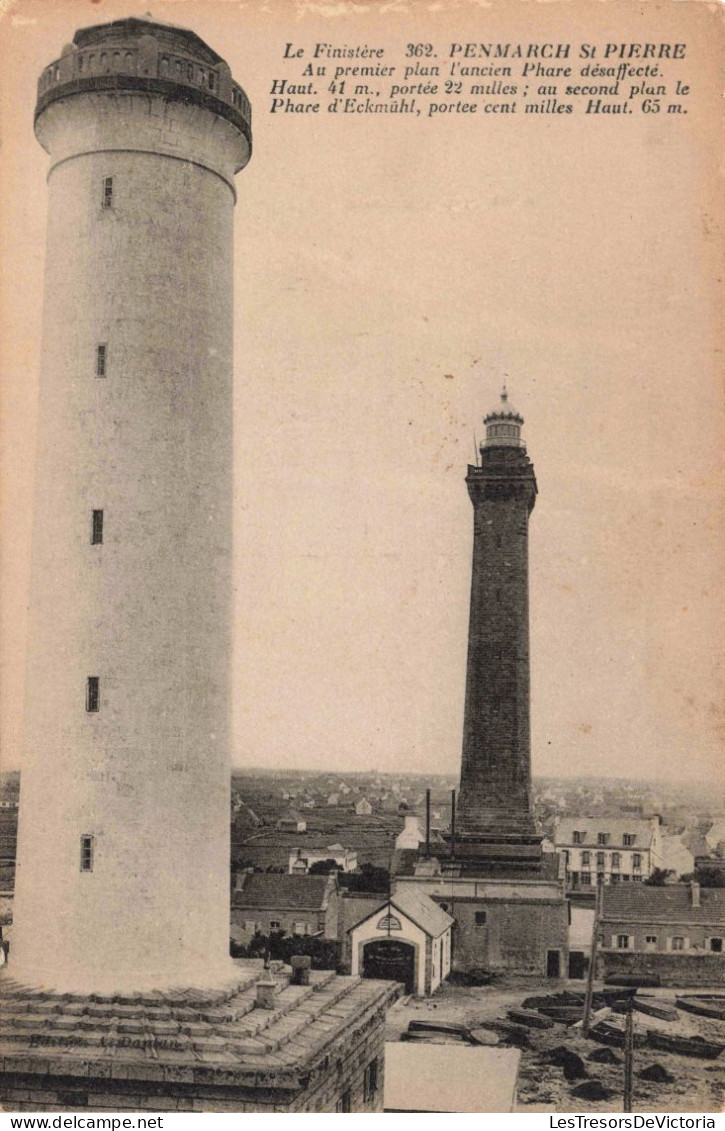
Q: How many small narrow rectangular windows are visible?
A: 5